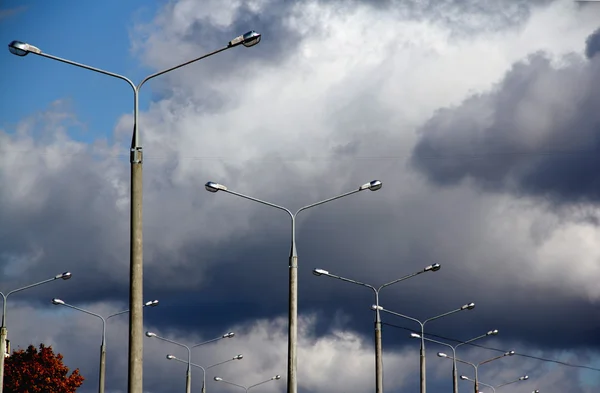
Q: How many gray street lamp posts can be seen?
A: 12